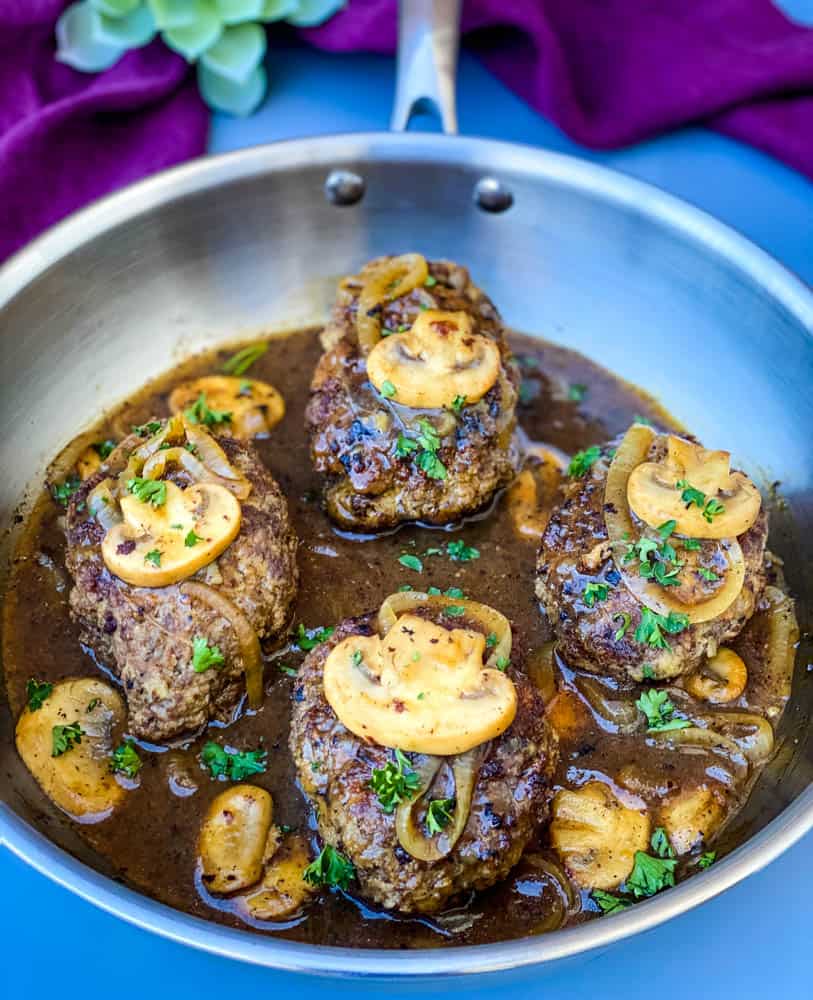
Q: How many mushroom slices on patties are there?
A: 4